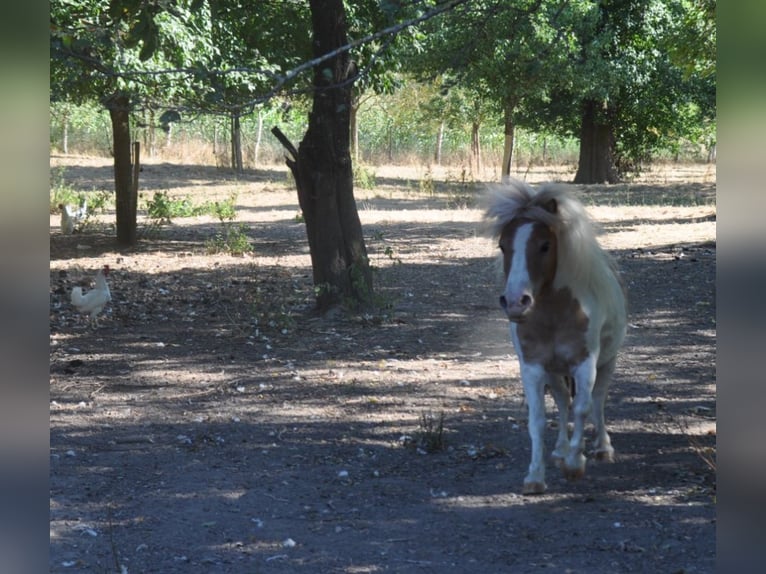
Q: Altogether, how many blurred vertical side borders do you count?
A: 2